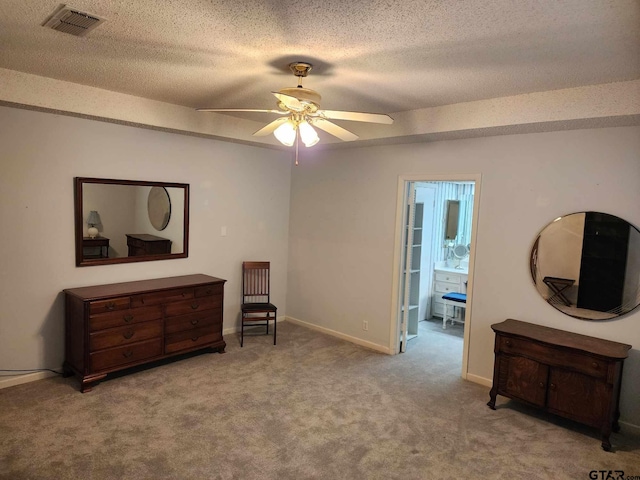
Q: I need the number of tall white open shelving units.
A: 1